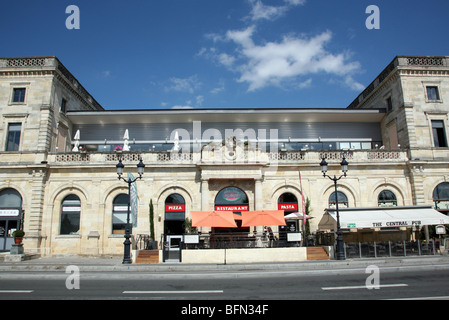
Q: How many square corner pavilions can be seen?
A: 2